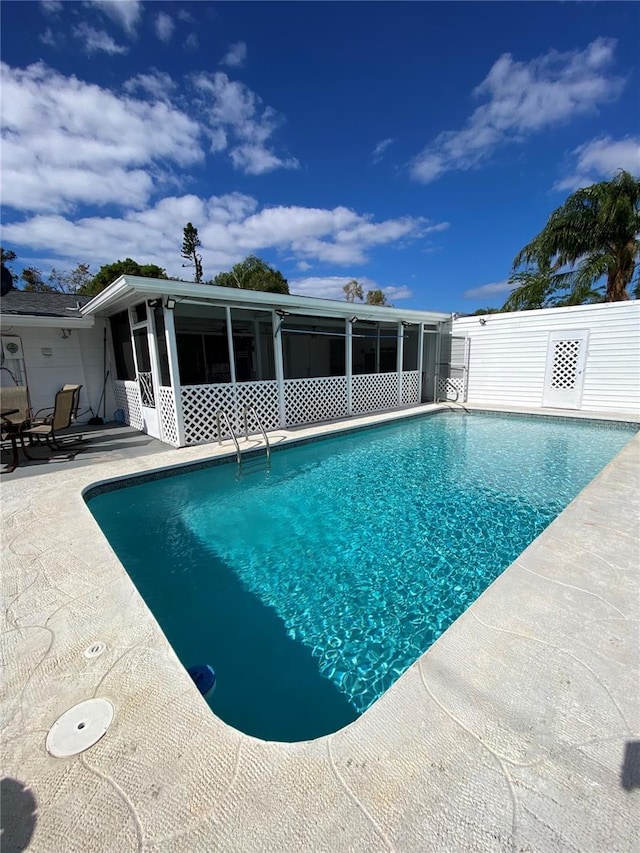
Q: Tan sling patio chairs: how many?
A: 3